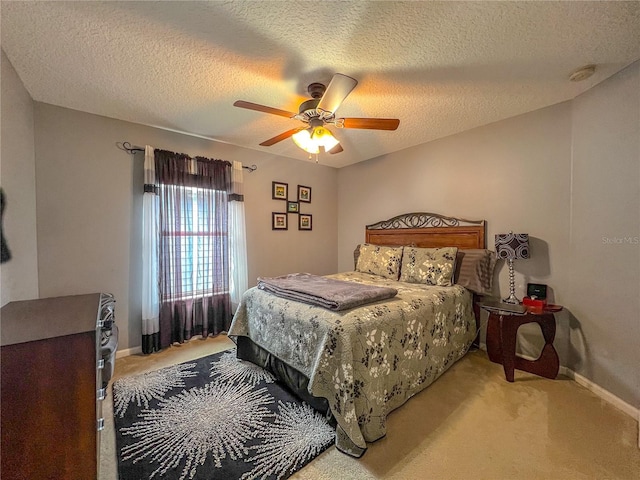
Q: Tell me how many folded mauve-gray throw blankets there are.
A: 1